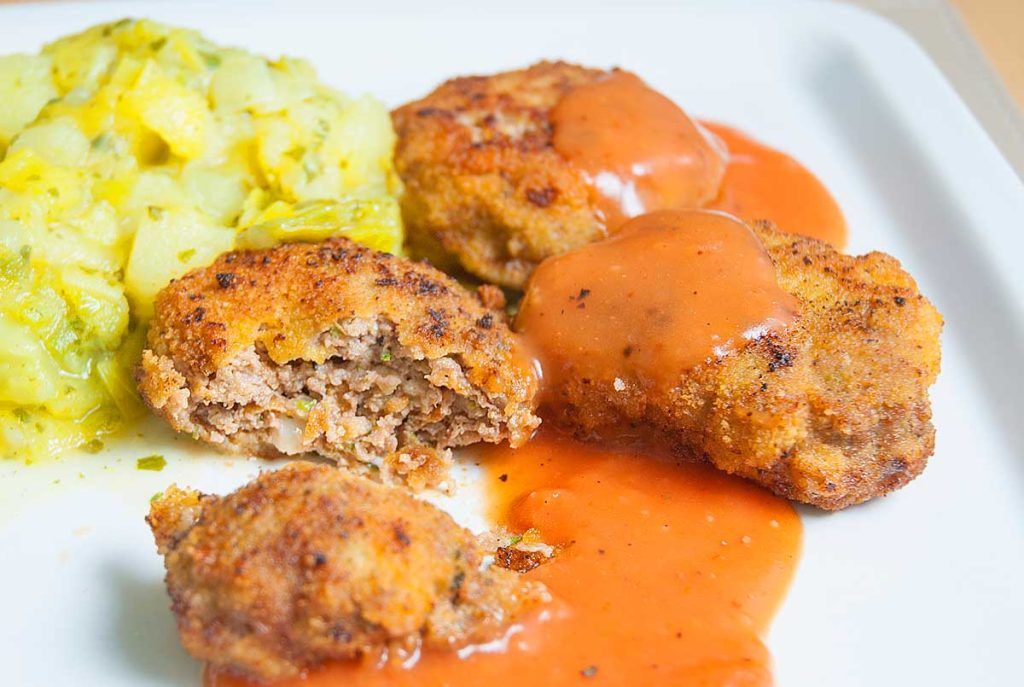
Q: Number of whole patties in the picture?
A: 2